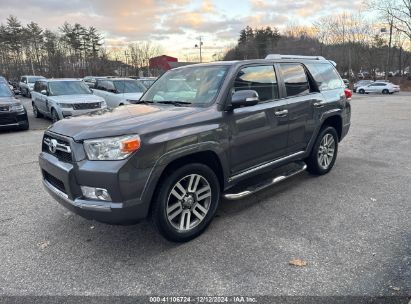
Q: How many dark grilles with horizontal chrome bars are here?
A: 1